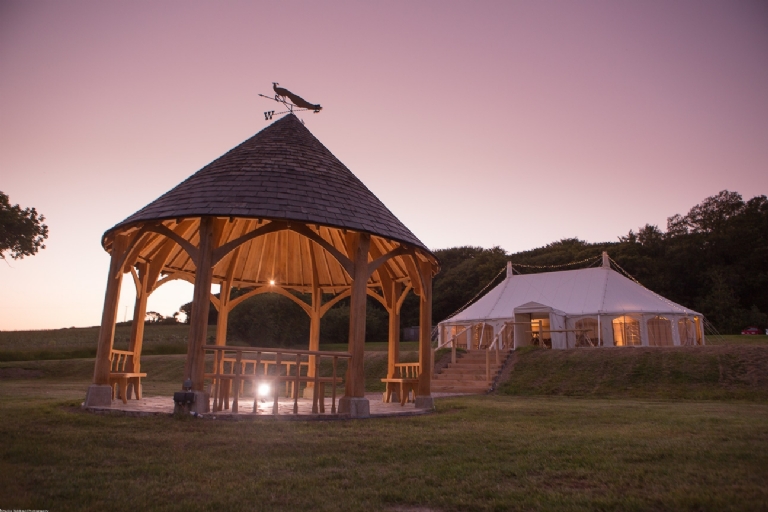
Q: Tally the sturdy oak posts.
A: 8